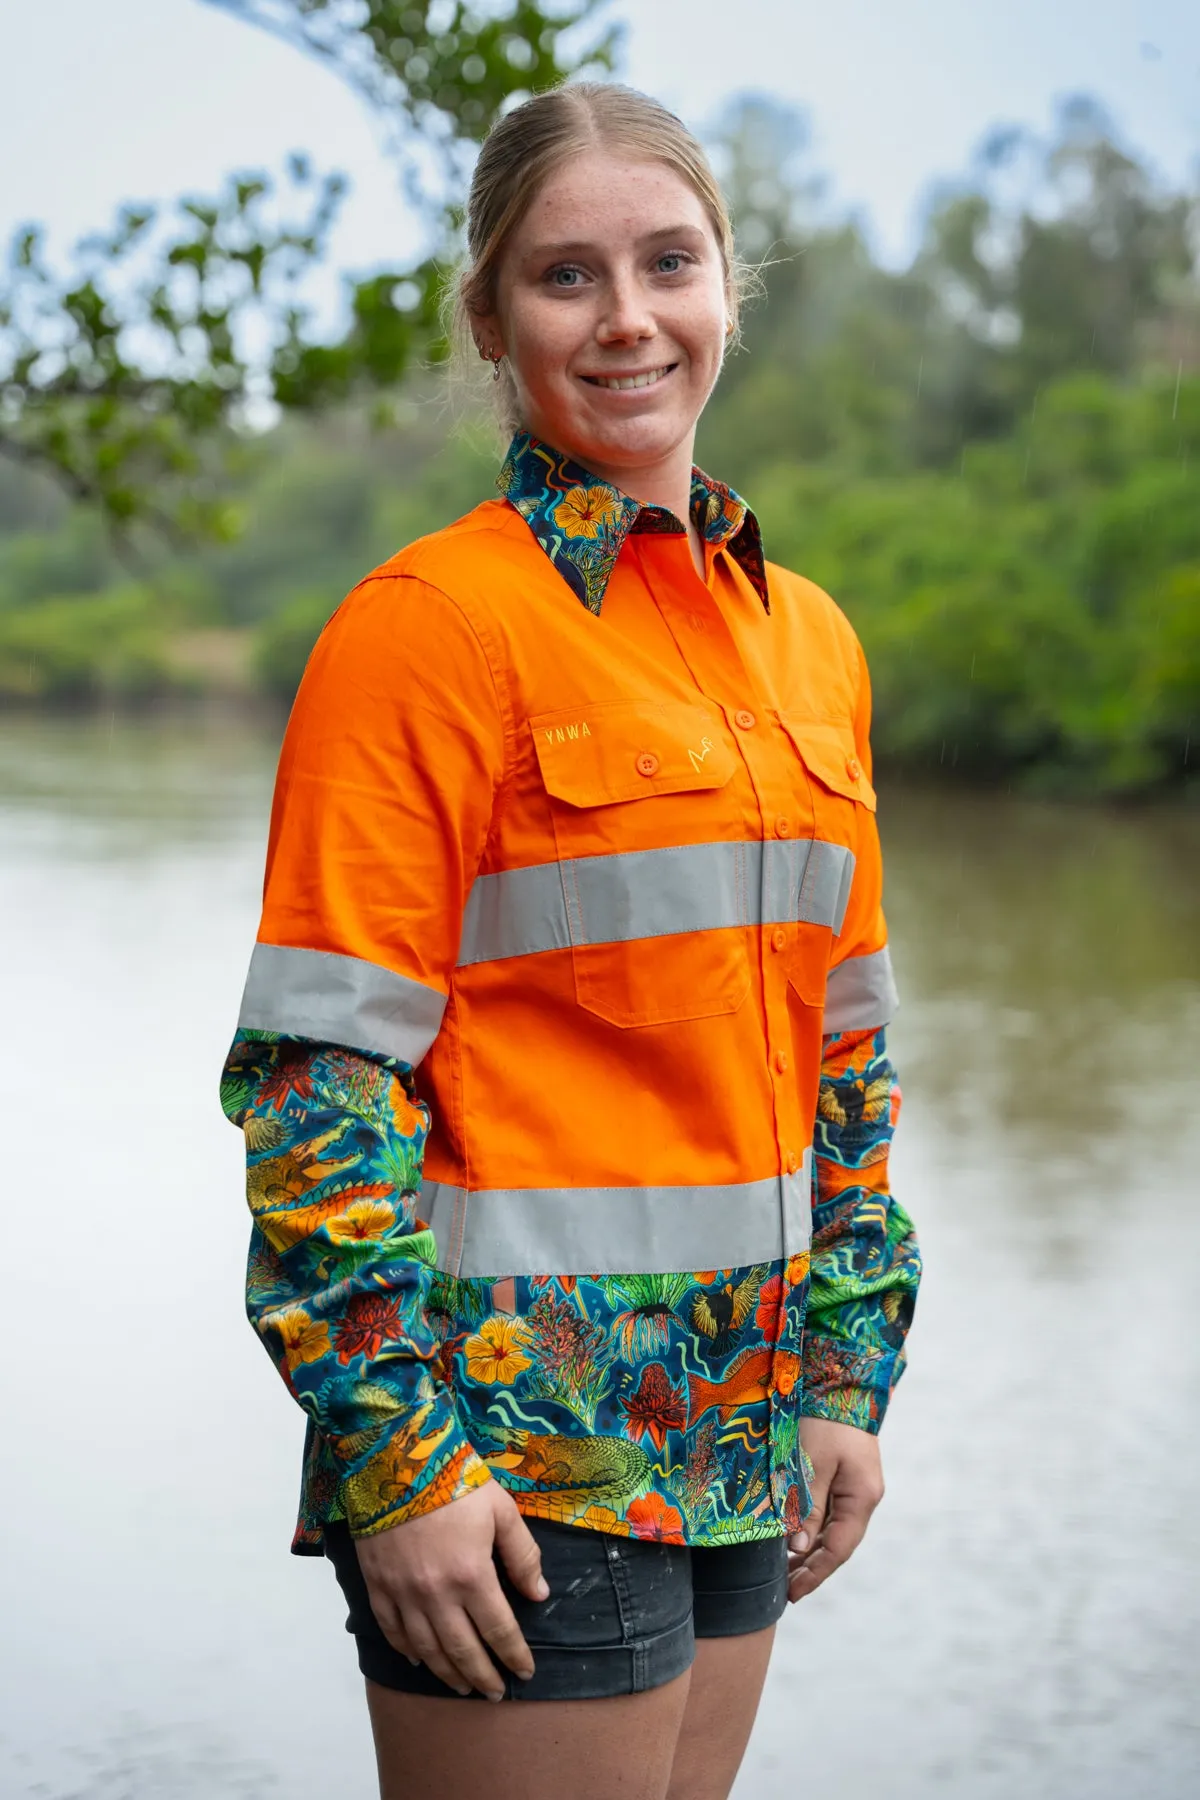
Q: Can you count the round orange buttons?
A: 9